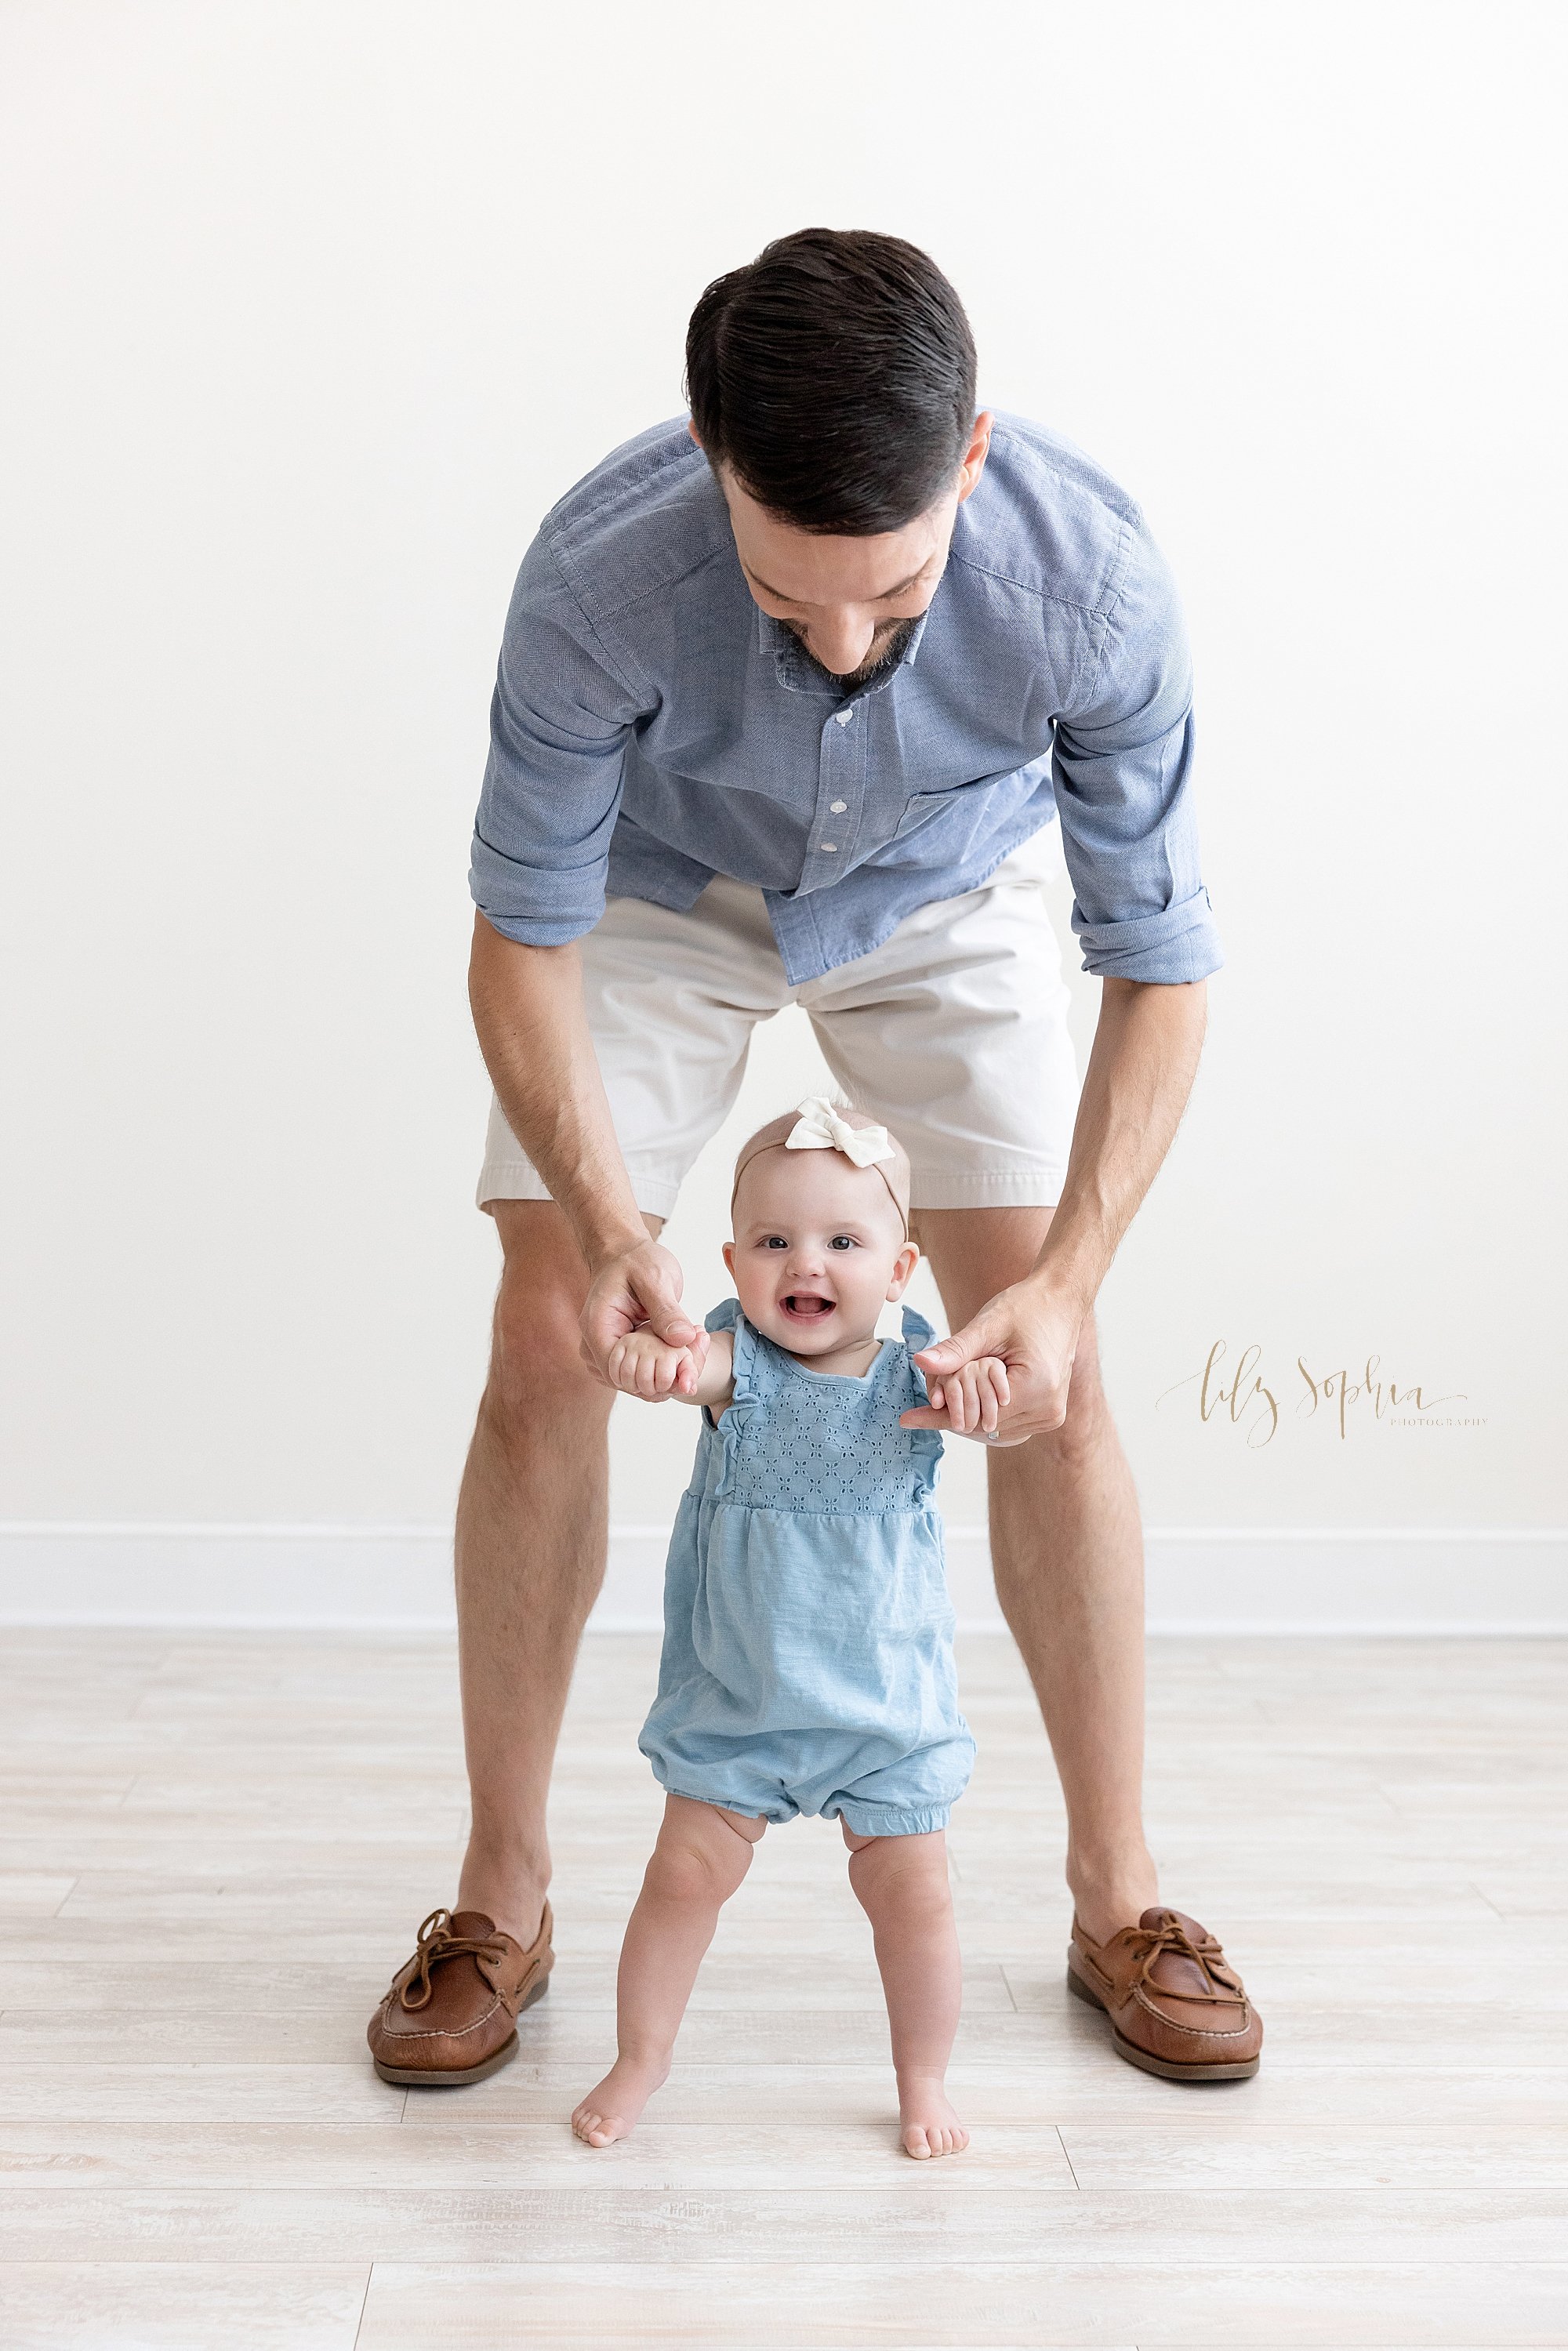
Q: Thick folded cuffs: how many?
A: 2